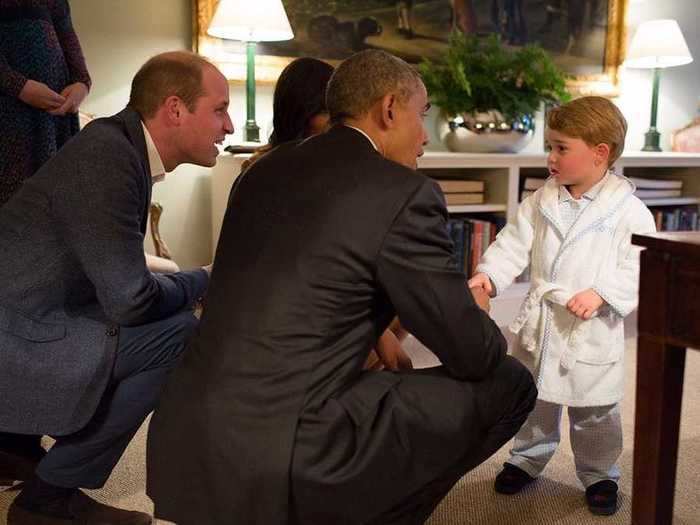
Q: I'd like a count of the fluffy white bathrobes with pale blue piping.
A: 1